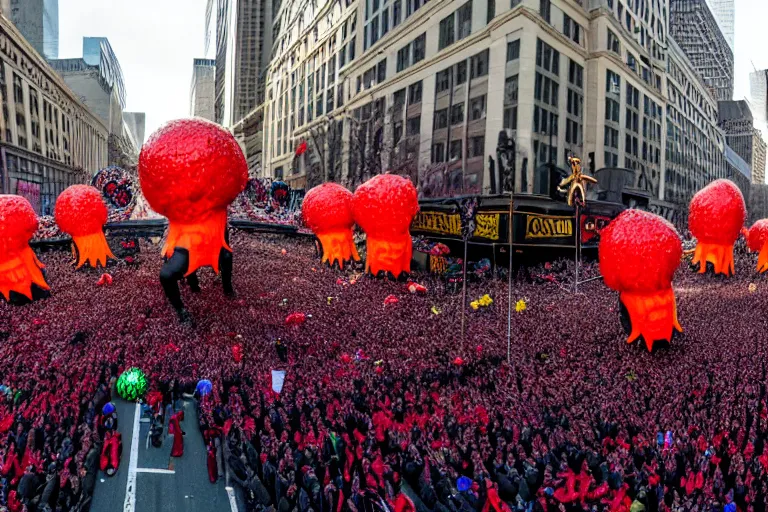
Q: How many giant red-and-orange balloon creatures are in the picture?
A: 8